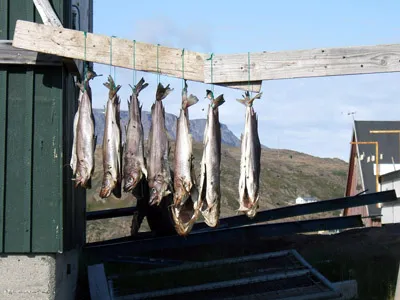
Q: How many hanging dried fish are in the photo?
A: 7